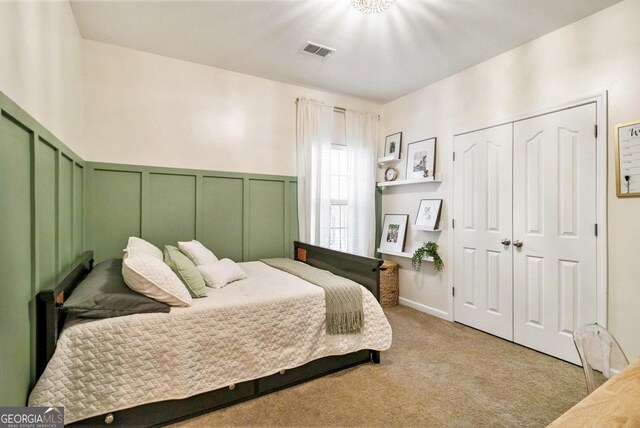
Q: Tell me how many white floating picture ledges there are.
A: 4